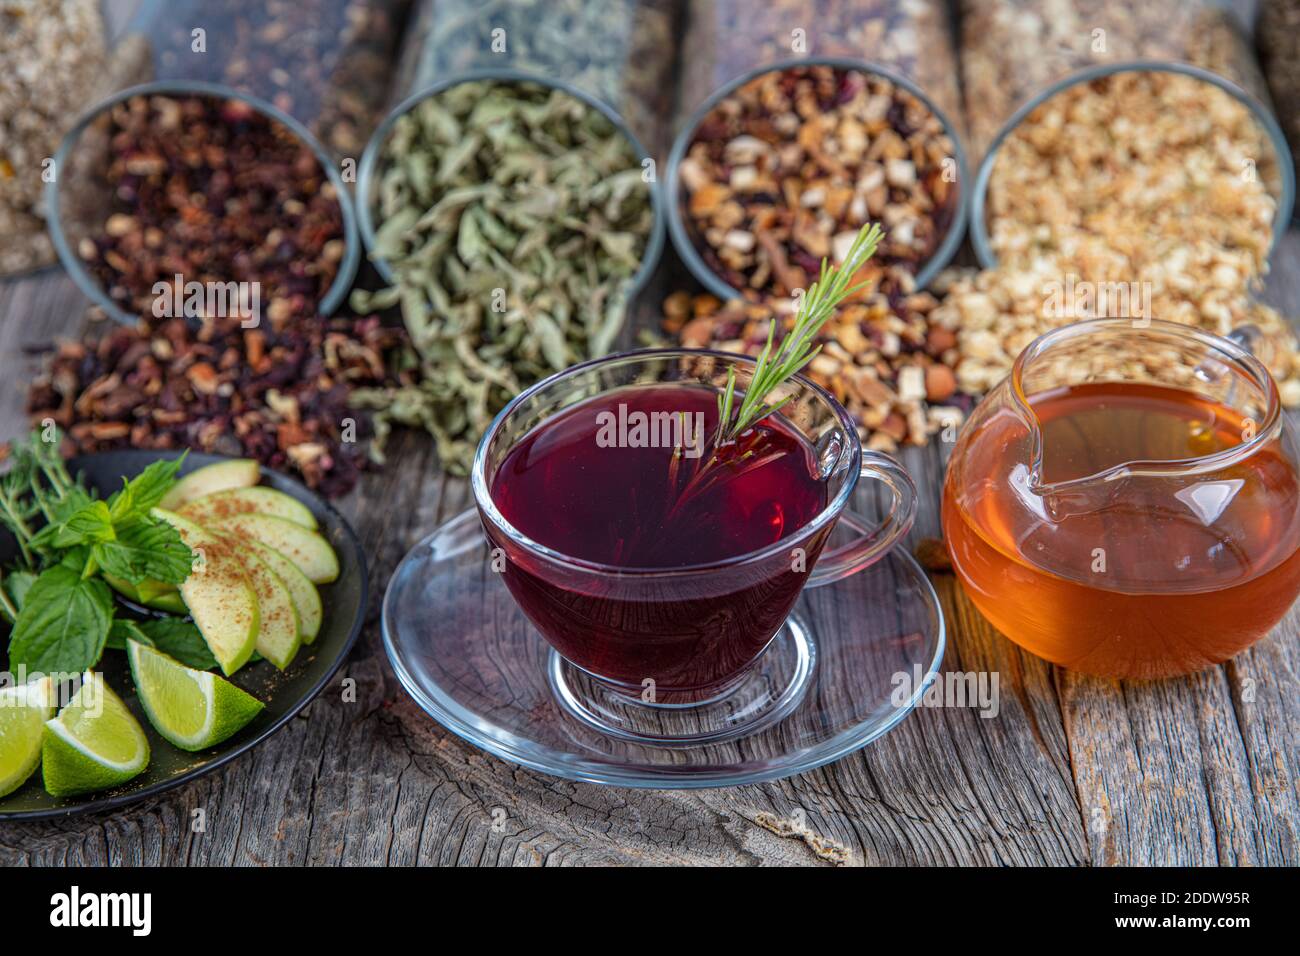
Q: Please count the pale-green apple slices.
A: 6